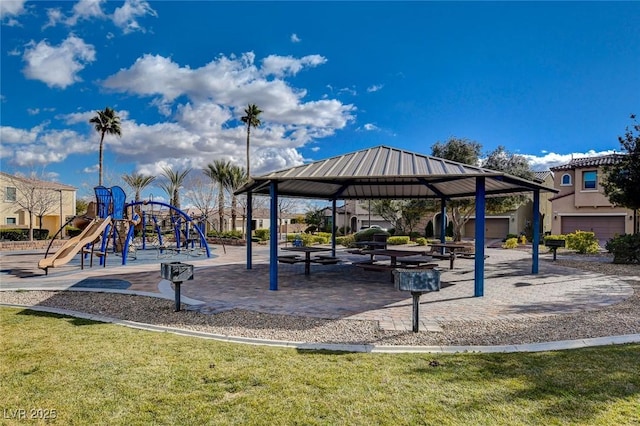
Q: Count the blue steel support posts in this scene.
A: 6